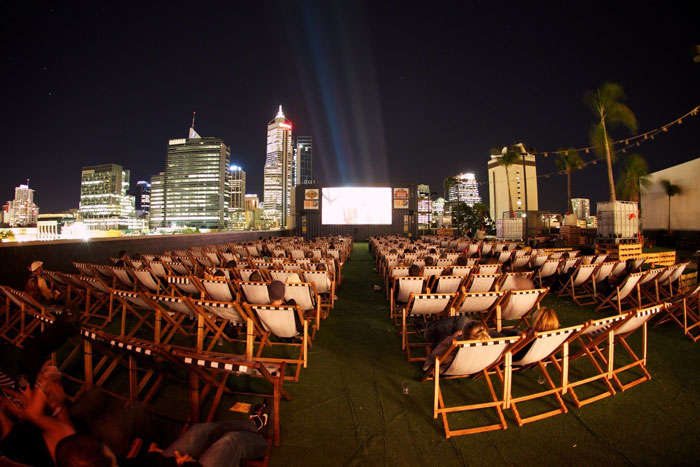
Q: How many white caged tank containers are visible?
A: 2